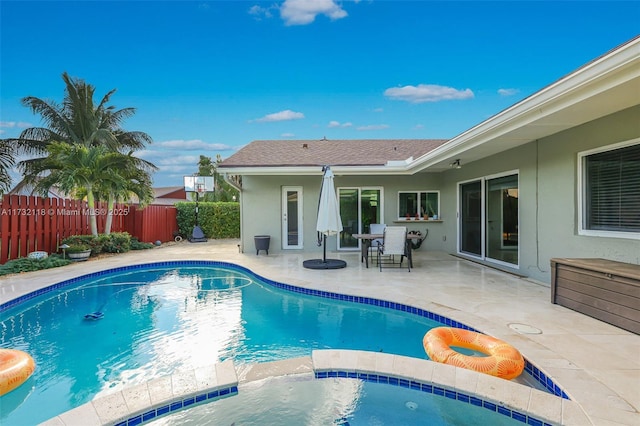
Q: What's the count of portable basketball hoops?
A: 1